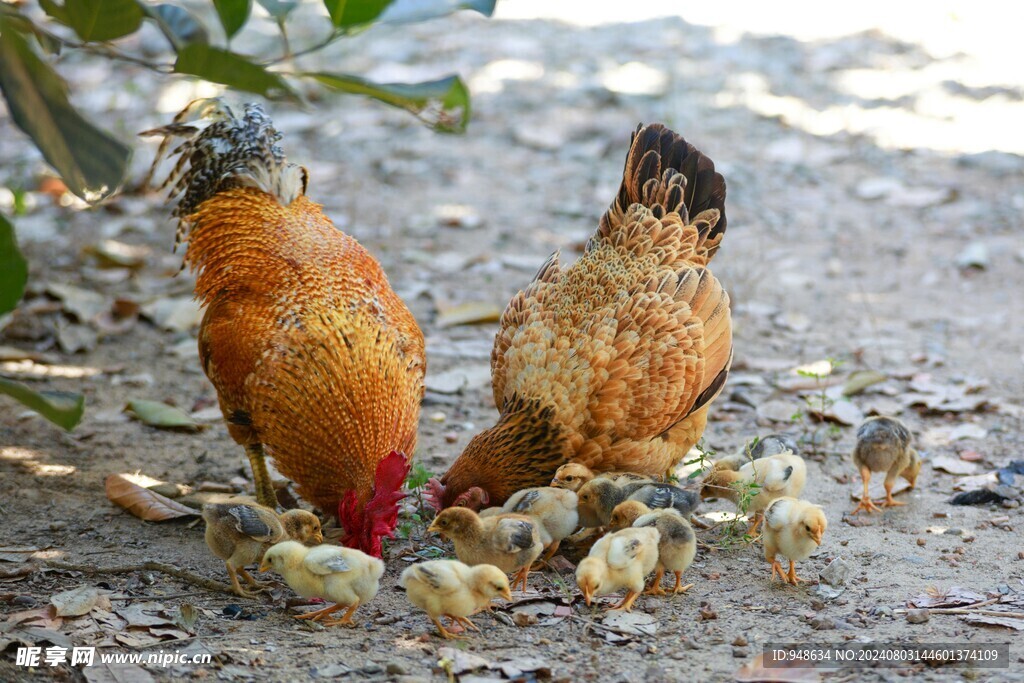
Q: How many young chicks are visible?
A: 13